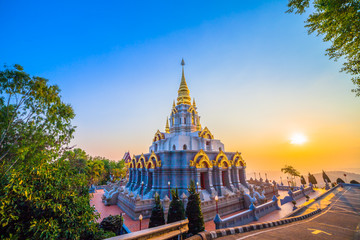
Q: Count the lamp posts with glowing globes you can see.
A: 5